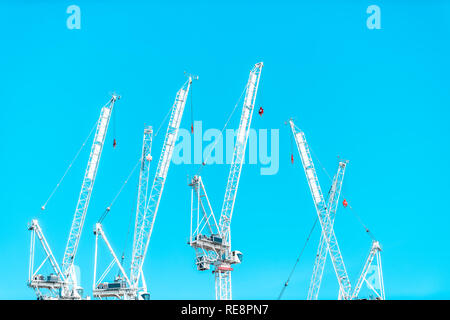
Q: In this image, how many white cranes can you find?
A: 6